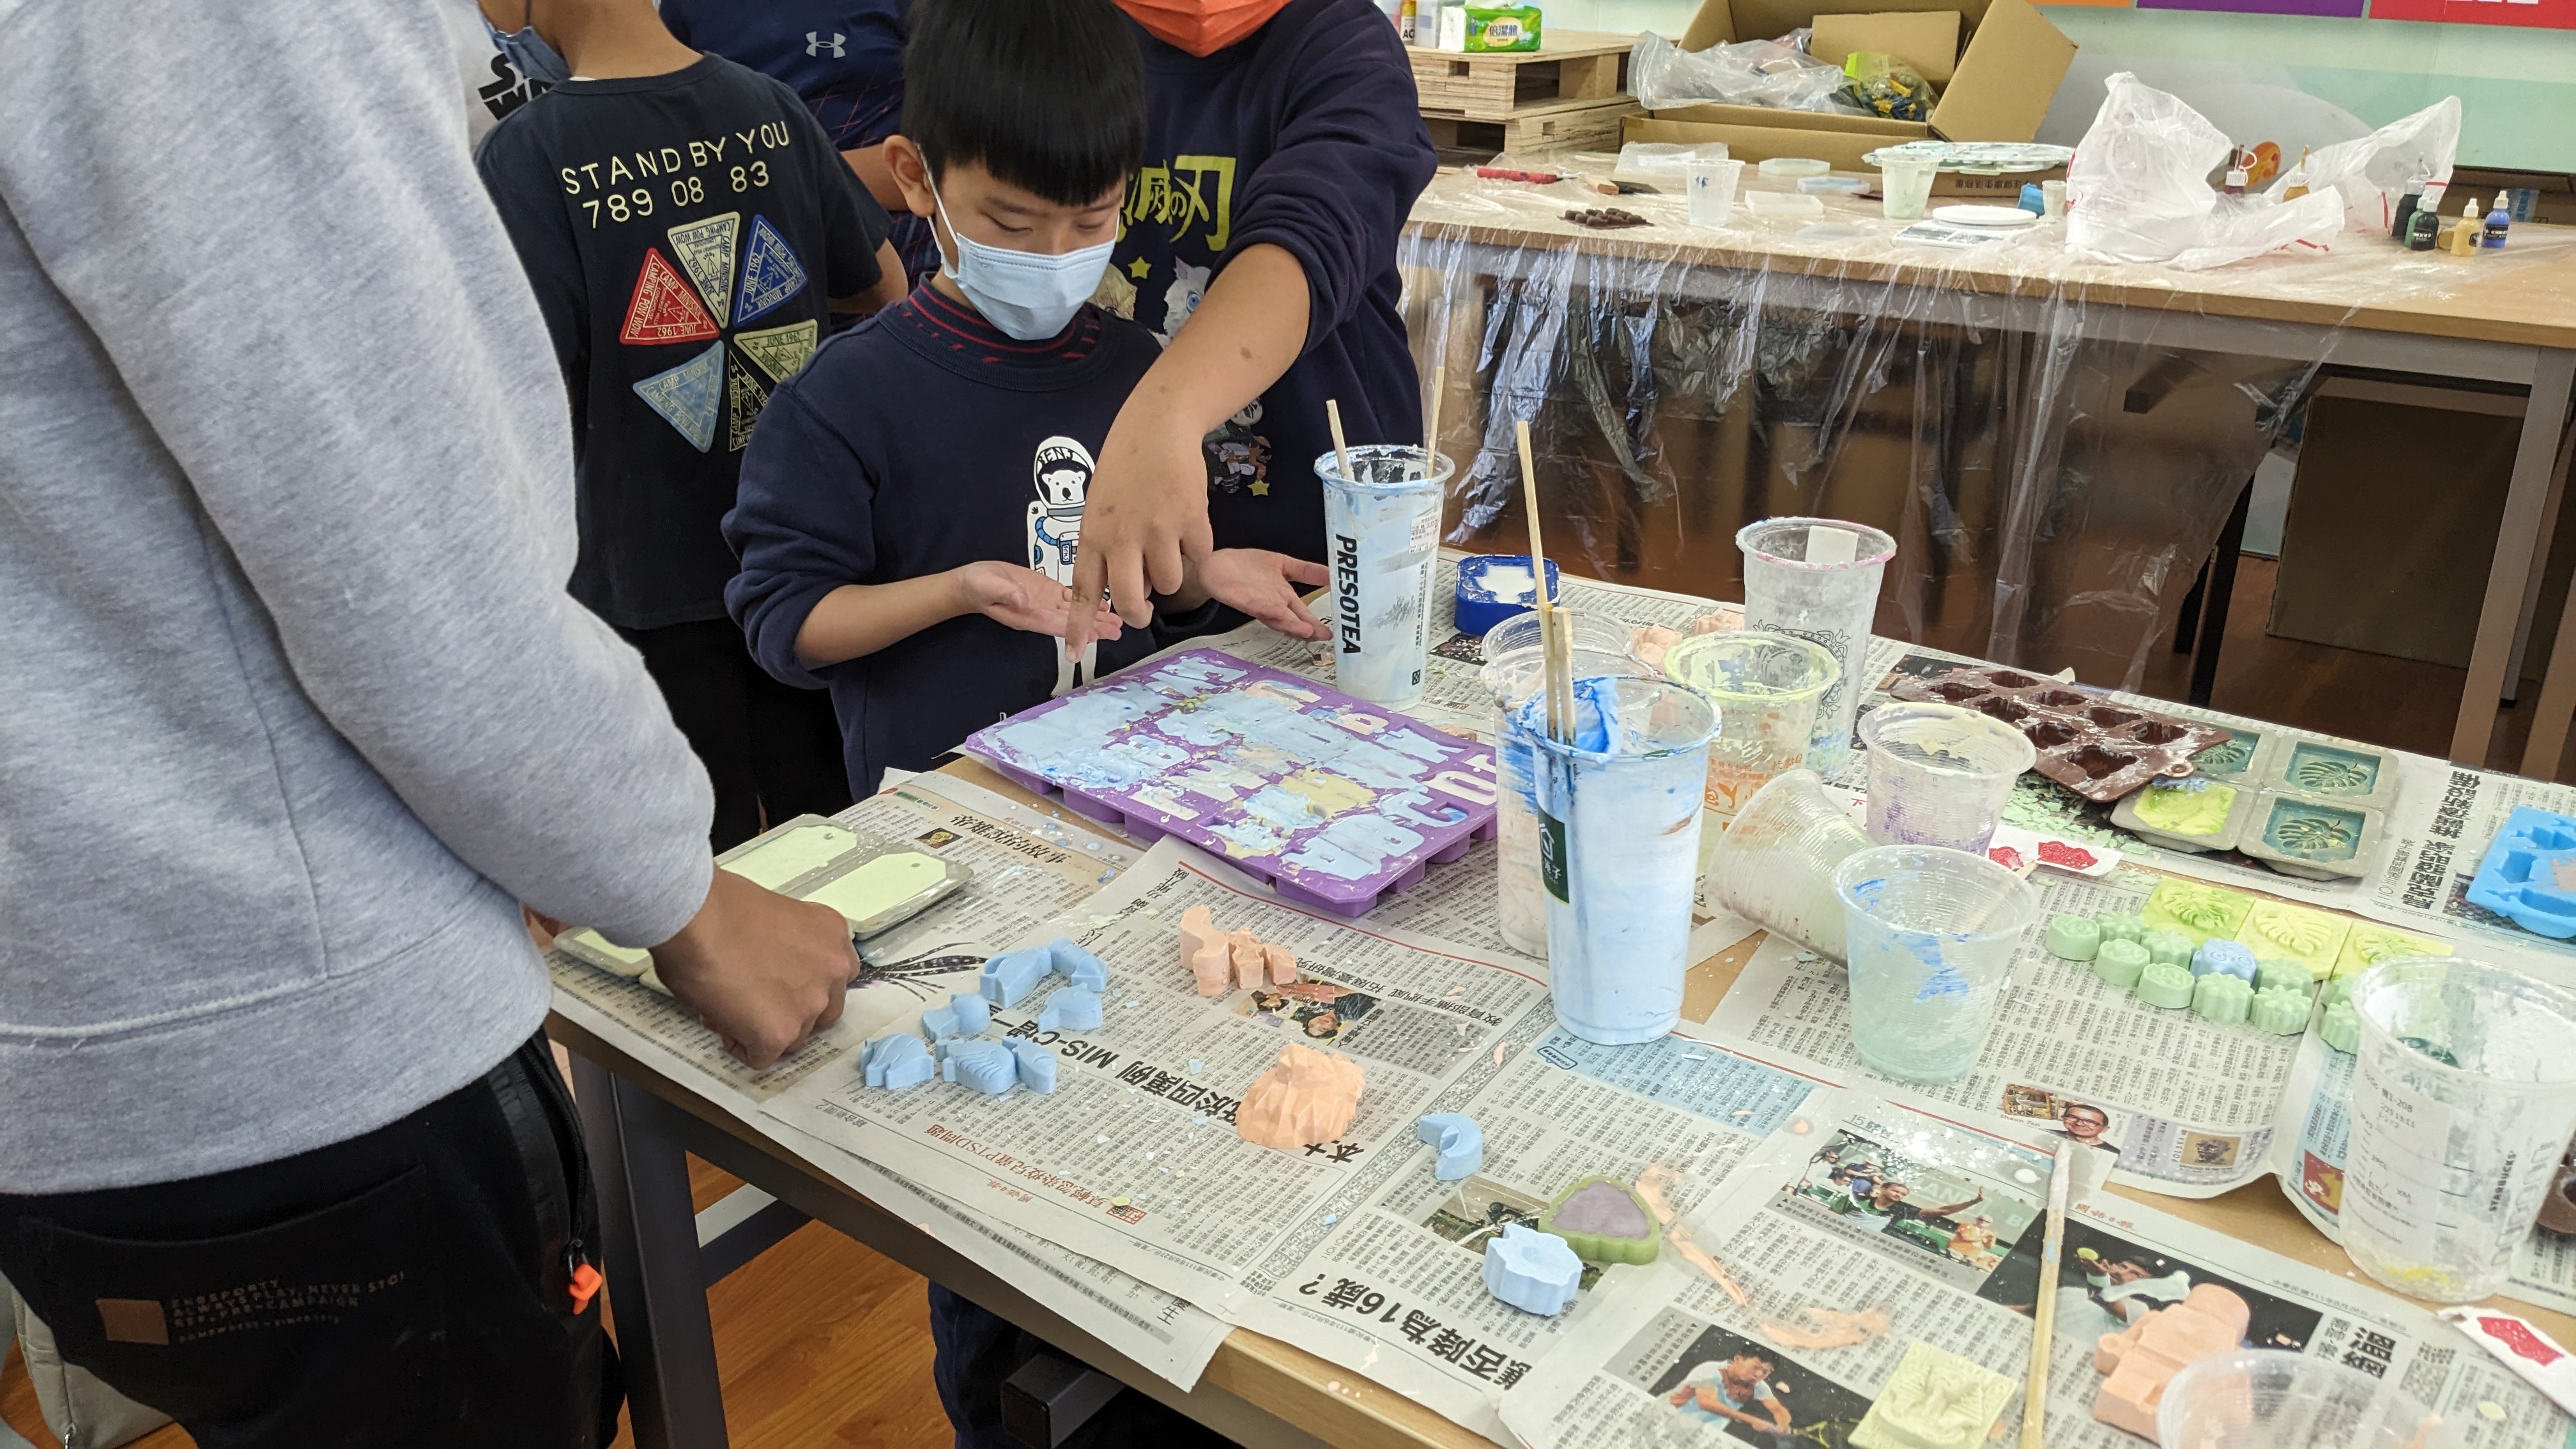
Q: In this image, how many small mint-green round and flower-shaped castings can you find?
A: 10